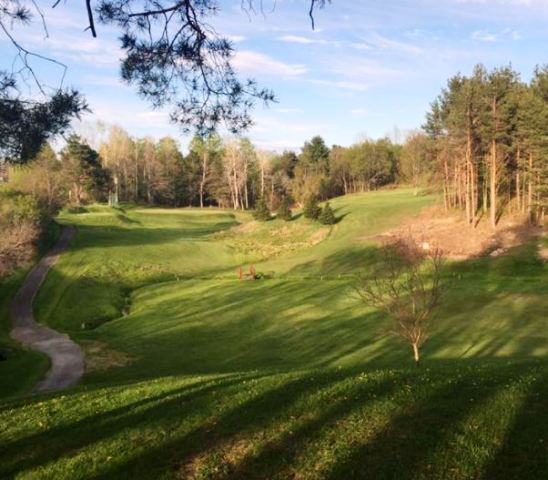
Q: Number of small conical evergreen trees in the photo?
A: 4